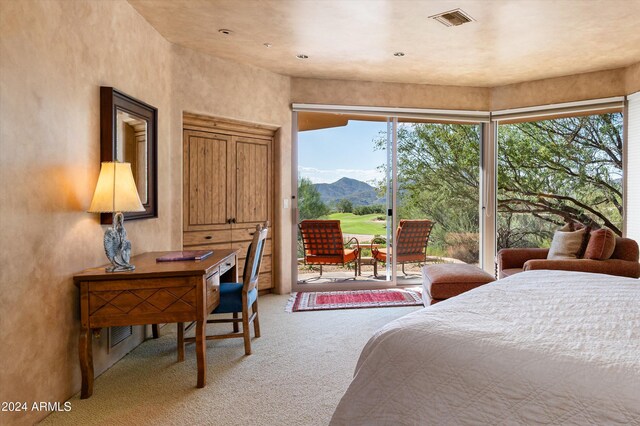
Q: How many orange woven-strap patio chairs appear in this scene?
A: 2